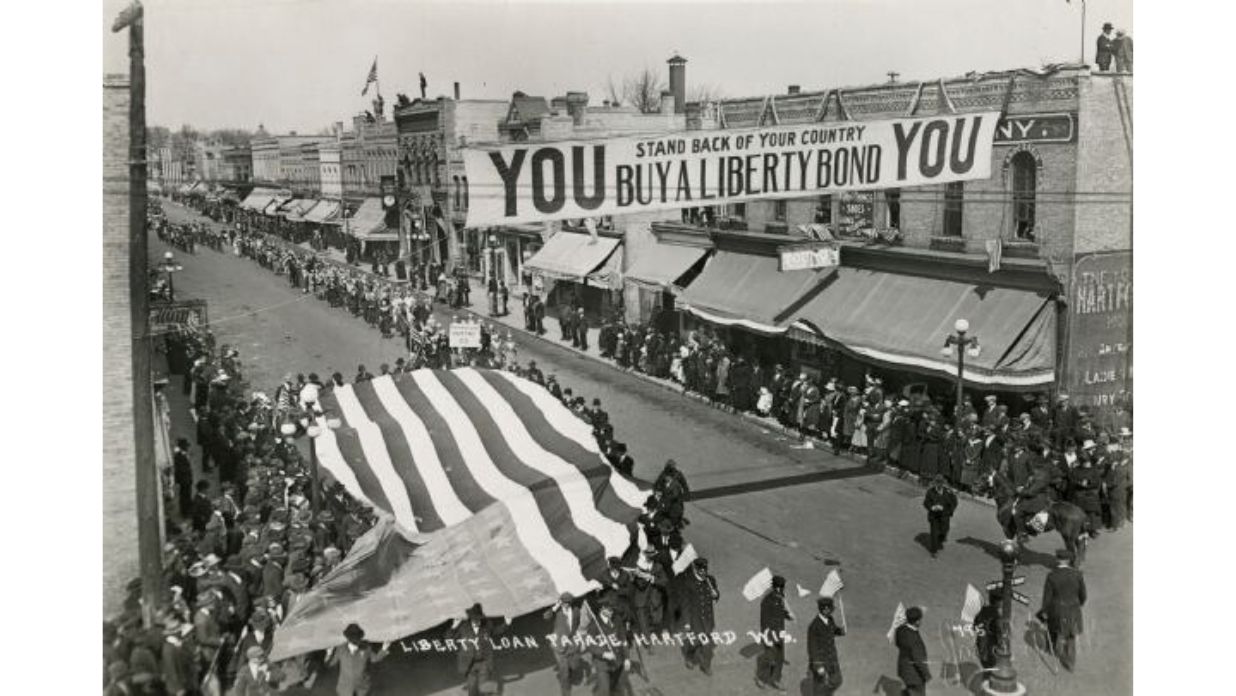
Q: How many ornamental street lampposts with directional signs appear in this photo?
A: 1